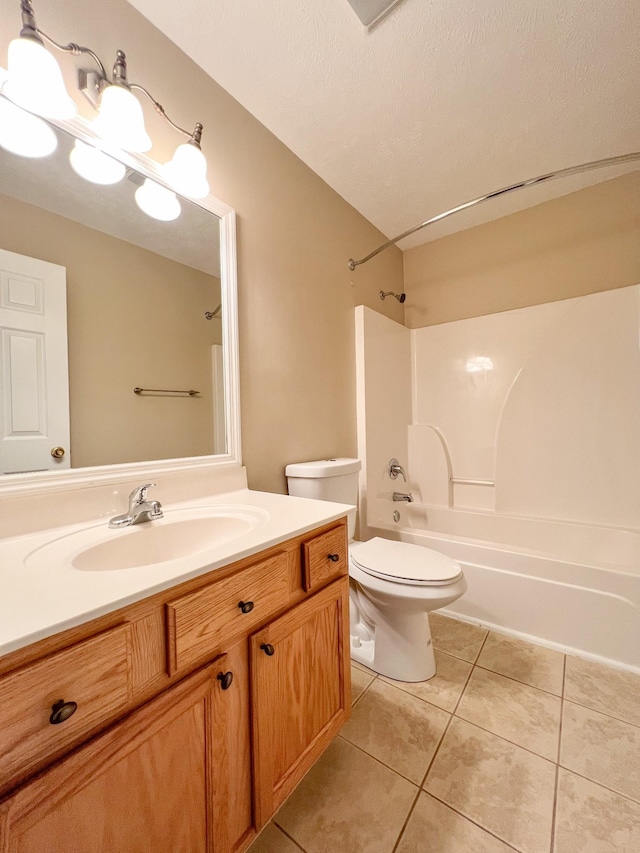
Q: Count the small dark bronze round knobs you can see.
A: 5